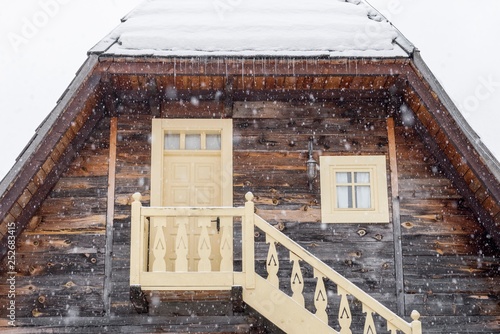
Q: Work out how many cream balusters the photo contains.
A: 10